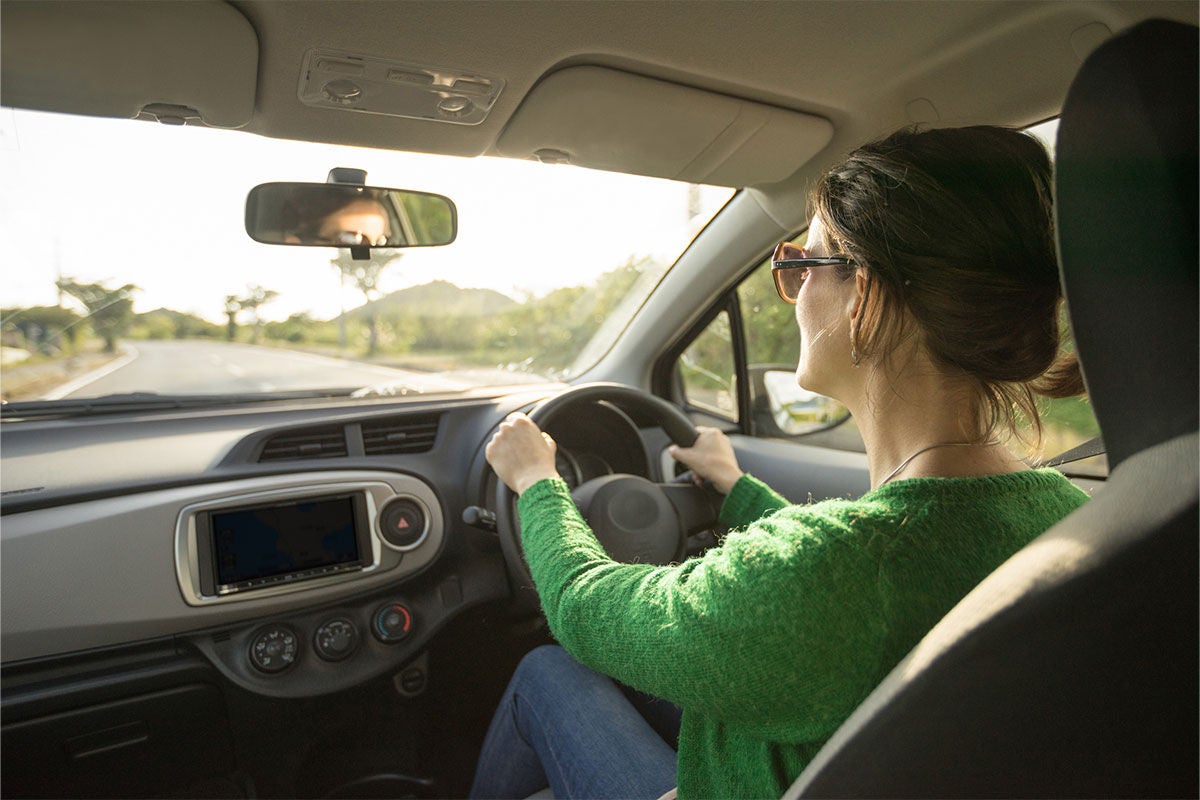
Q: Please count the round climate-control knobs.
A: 3